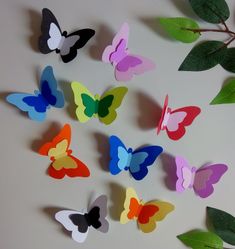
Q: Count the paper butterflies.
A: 10